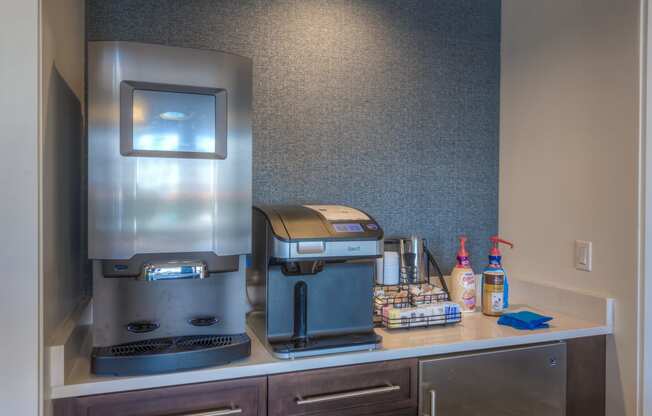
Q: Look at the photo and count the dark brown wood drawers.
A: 2